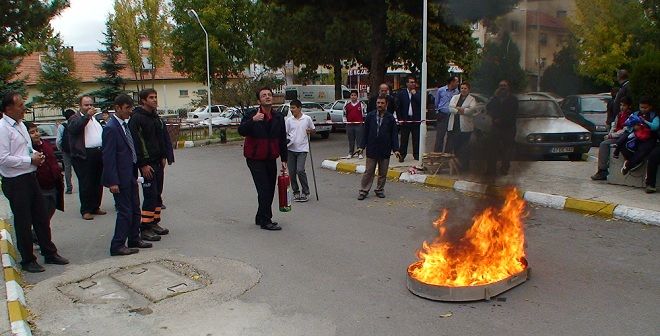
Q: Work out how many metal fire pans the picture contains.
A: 1